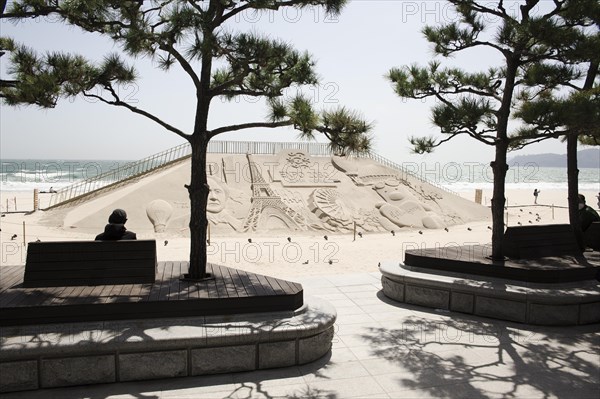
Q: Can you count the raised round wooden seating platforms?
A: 2